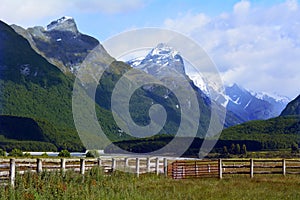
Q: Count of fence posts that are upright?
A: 14